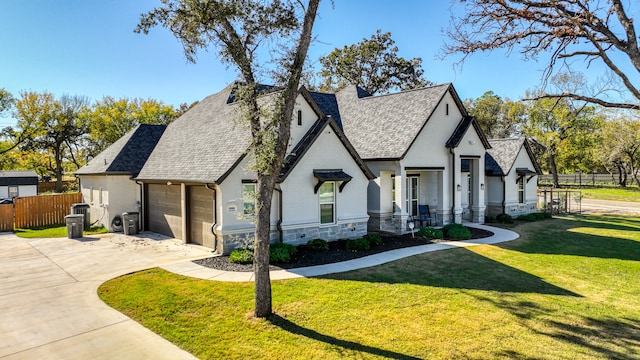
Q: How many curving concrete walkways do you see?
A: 1